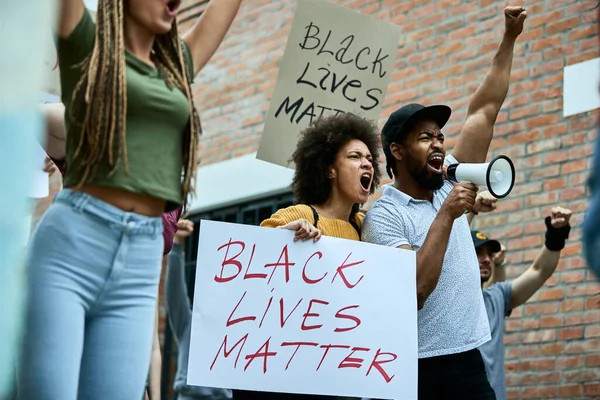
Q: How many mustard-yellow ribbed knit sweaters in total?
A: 1